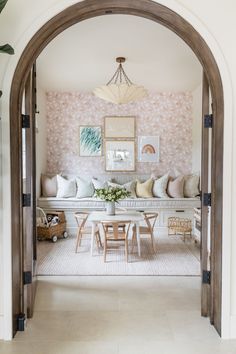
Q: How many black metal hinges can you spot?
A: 6